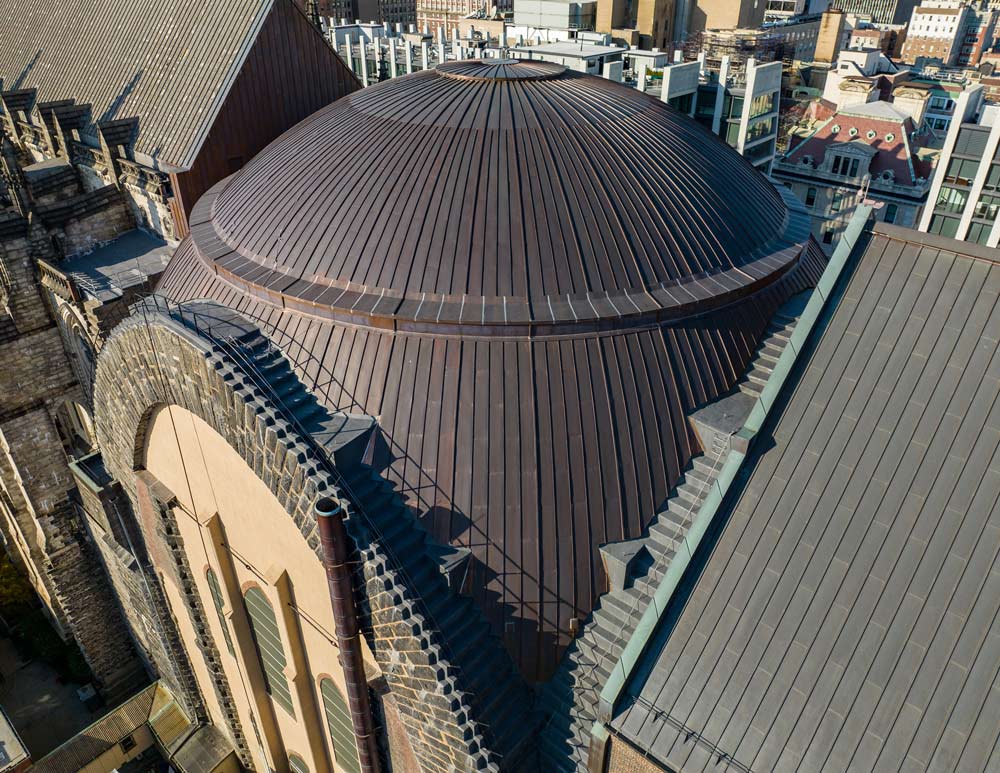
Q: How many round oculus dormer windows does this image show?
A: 6